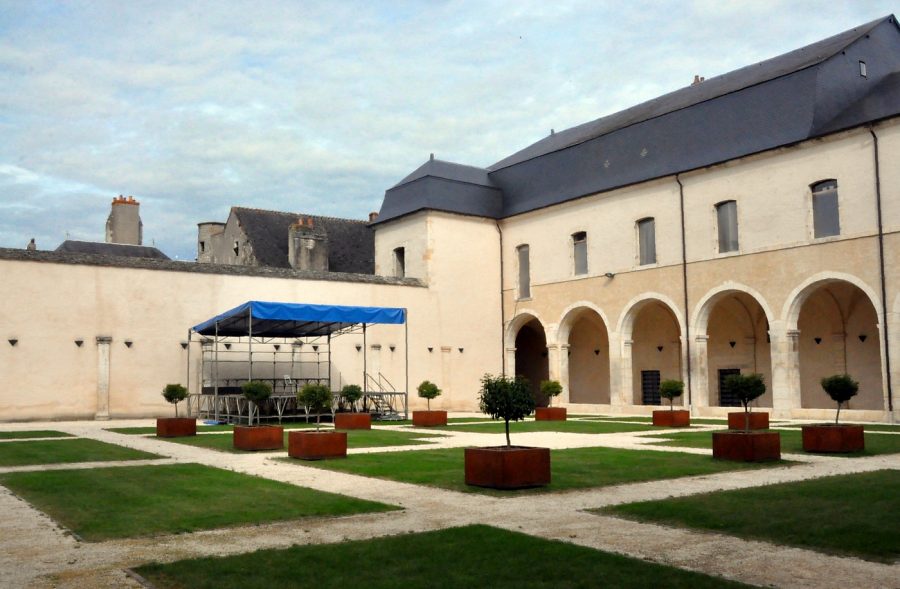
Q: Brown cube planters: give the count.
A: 11